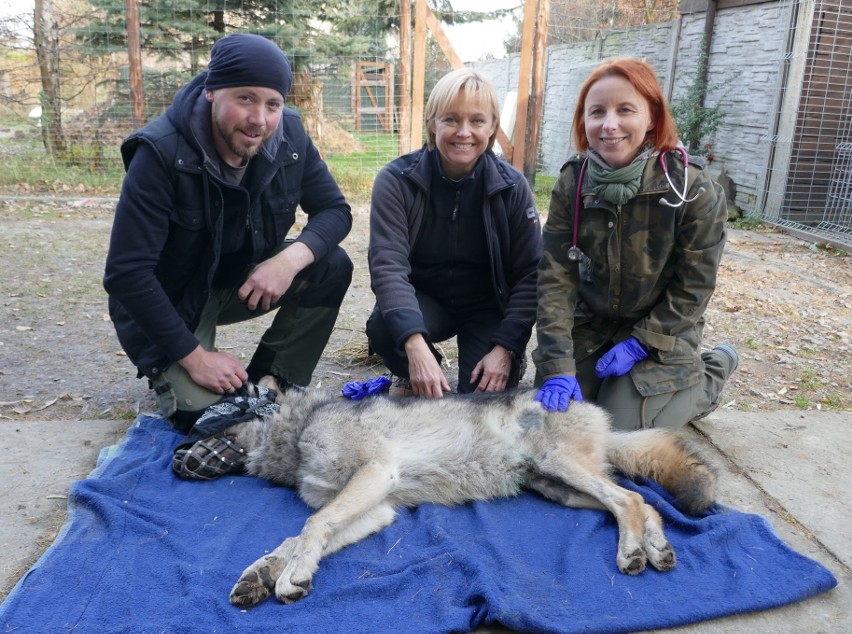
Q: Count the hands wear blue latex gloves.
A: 2